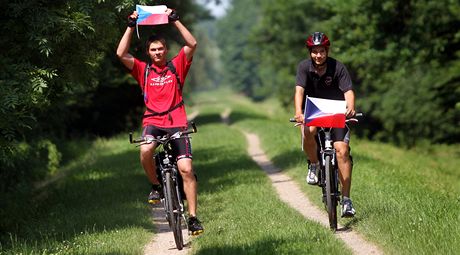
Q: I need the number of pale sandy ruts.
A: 2